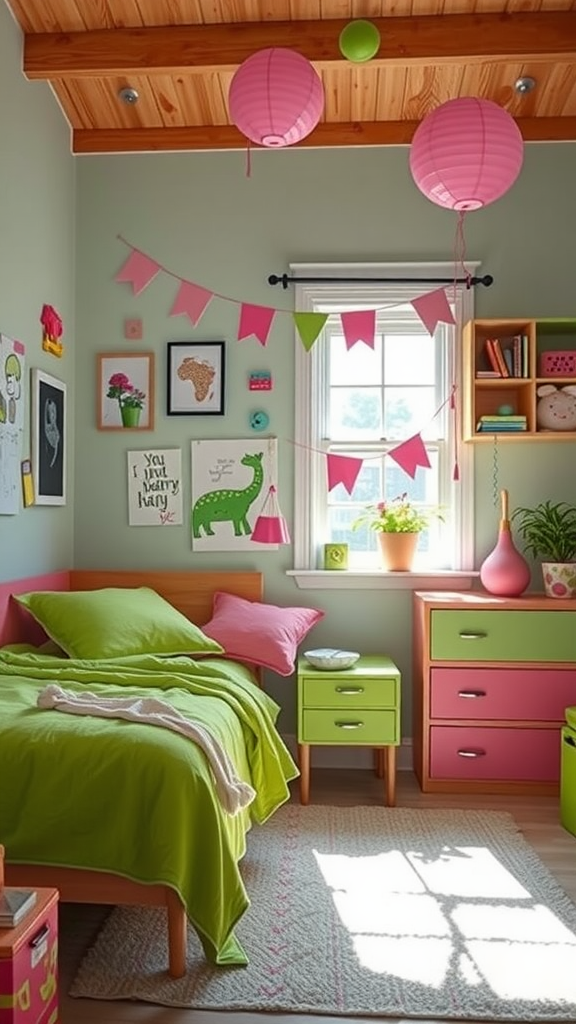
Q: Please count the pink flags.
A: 7